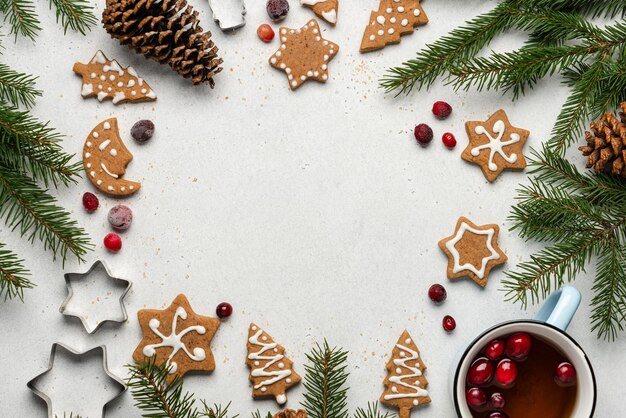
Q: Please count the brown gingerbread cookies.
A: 10